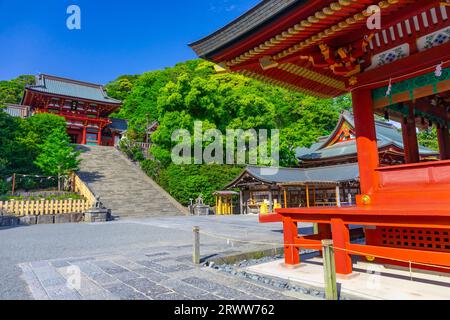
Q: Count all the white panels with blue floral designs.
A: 2